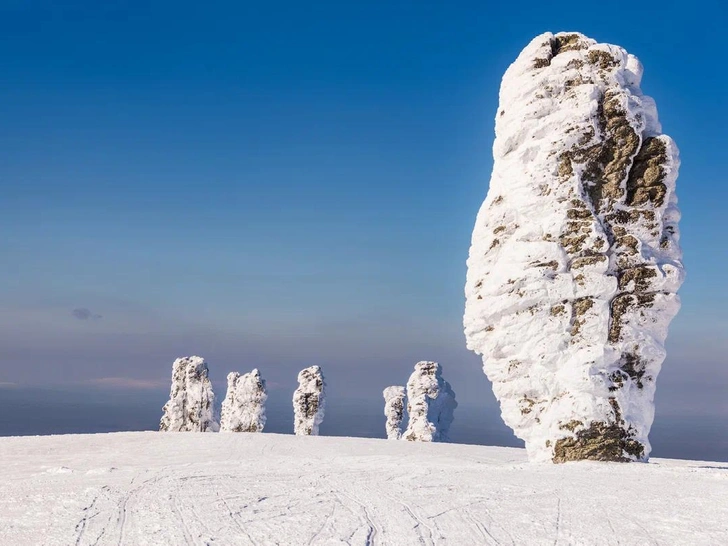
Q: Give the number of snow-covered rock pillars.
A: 6